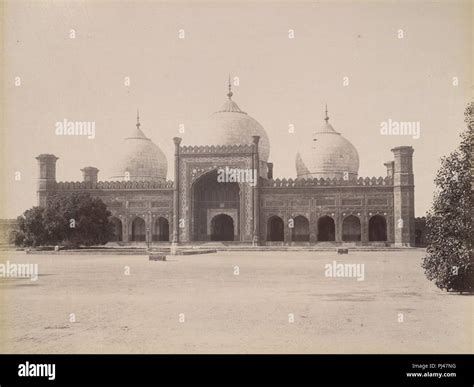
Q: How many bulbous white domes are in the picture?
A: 3